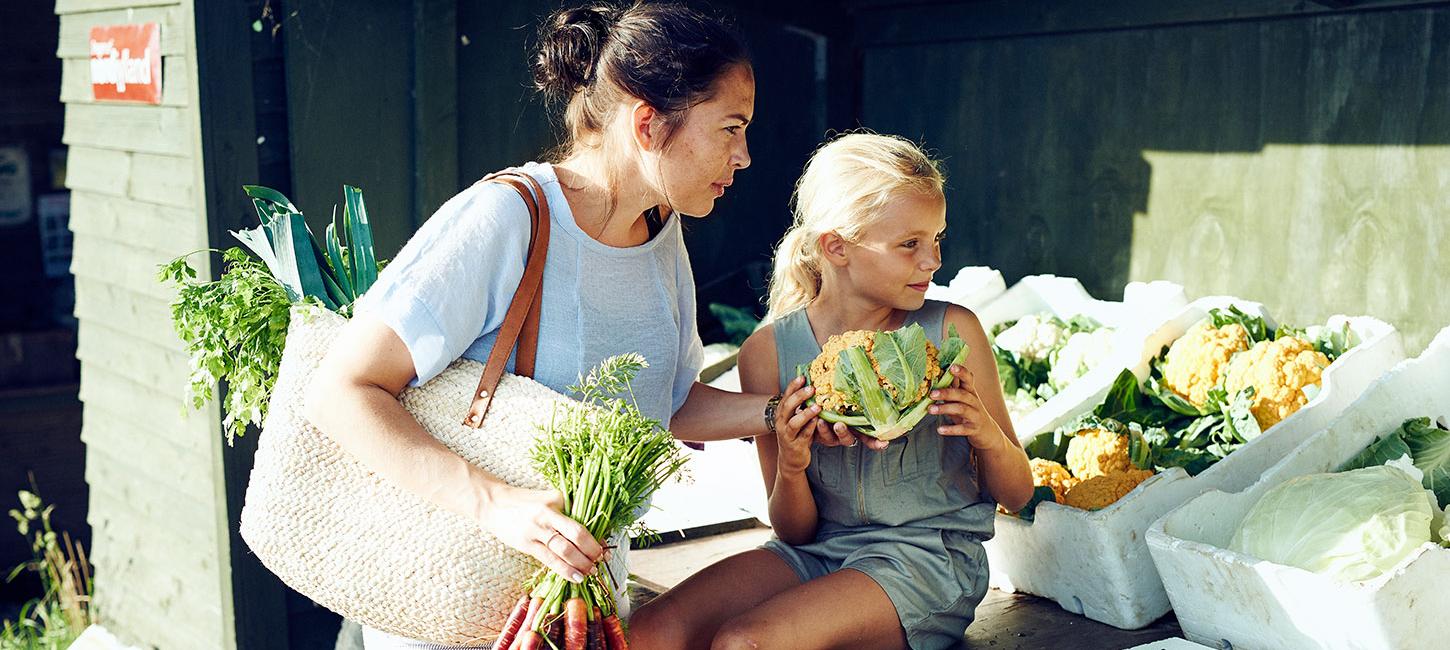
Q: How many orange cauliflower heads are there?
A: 6